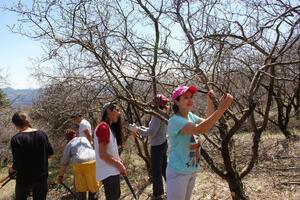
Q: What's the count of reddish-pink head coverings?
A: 2